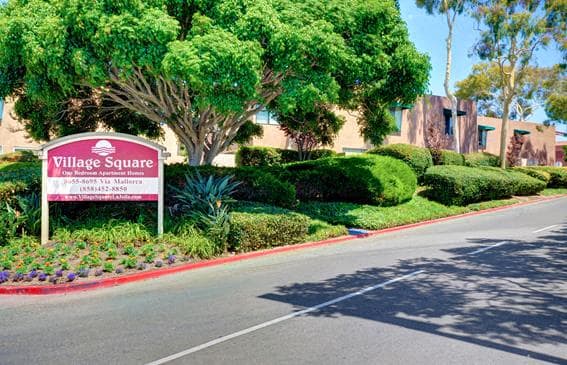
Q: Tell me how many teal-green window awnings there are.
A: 4